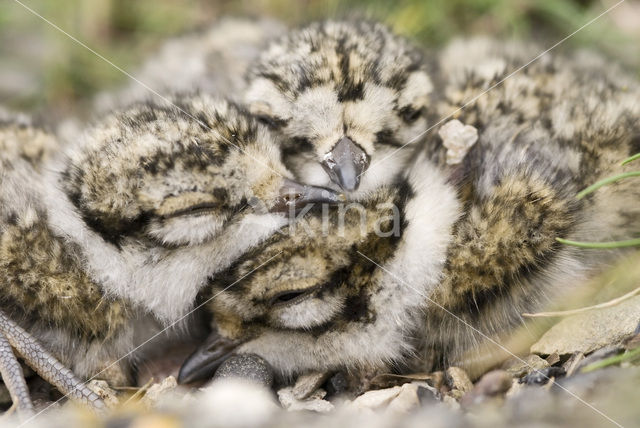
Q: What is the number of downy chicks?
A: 3